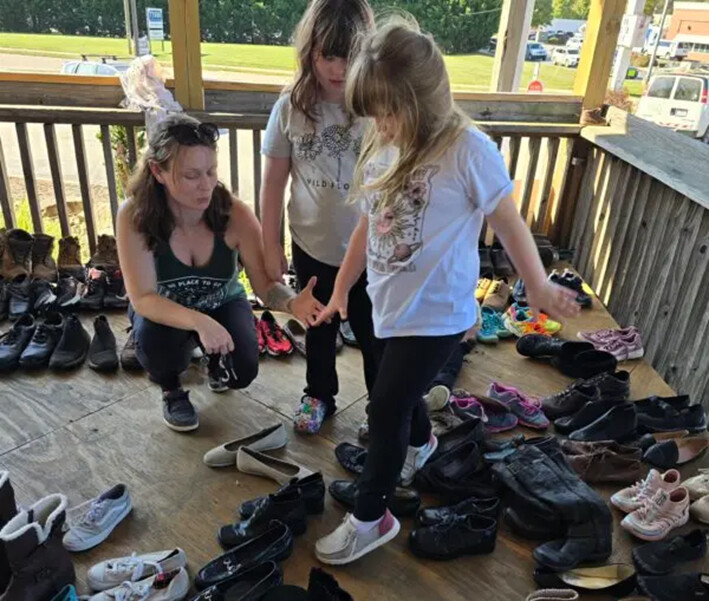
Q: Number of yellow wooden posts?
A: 2